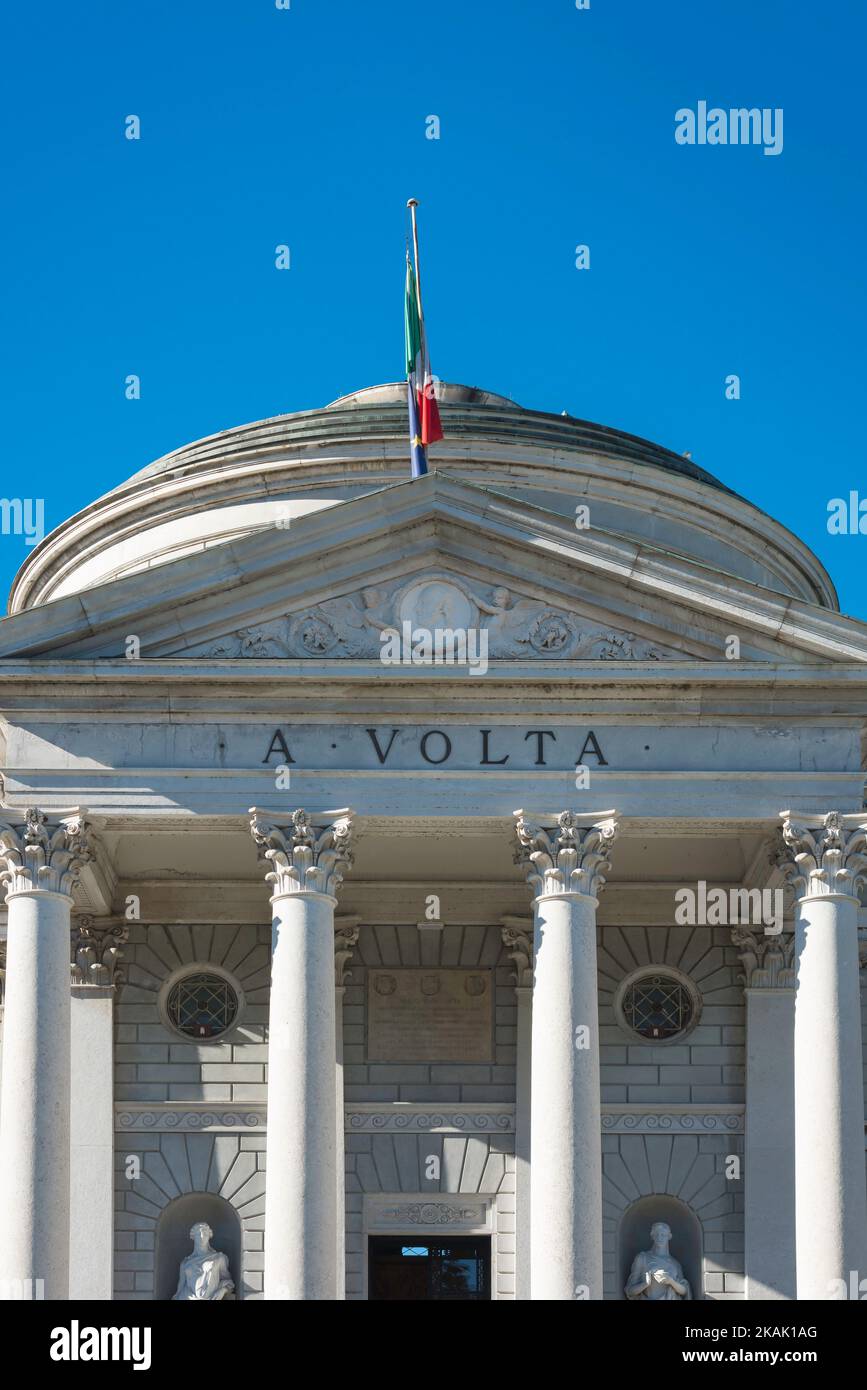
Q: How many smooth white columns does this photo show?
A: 4